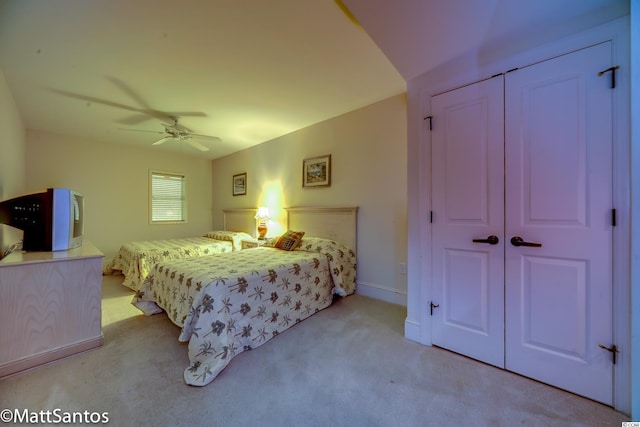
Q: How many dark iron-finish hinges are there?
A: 6